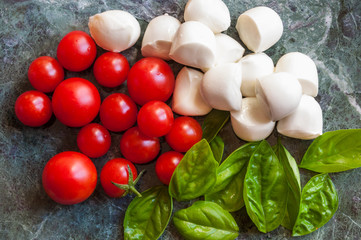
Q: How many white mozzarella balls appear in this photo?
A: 13